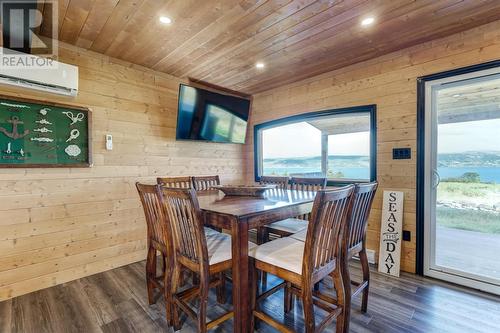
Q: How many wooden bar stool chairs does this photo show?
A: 8